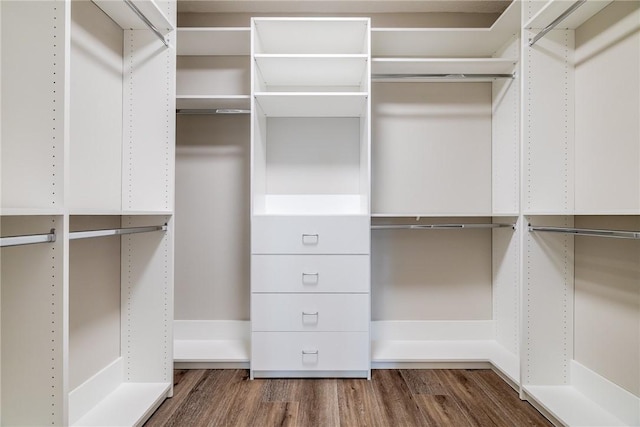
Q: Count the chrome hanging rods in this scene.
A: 8